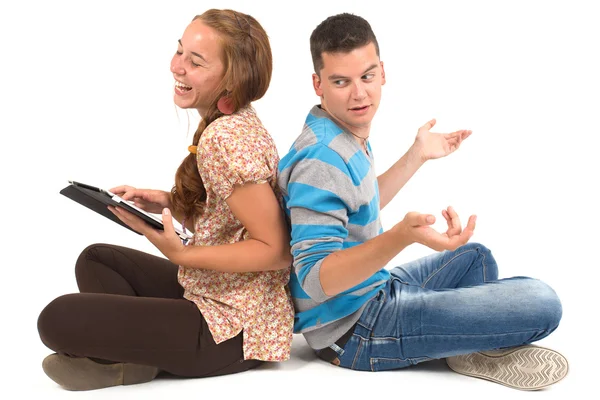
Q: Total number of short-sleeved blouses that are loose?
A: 1